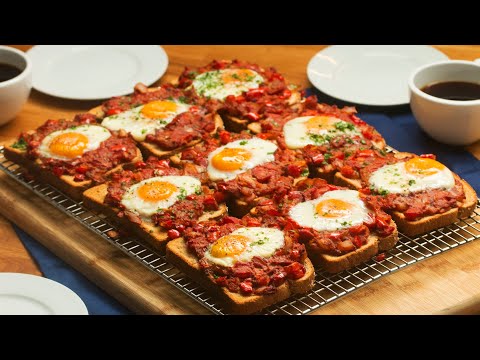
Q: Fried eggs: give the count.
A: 9